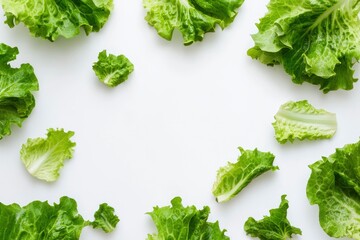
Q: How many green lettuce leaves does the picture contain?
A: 13